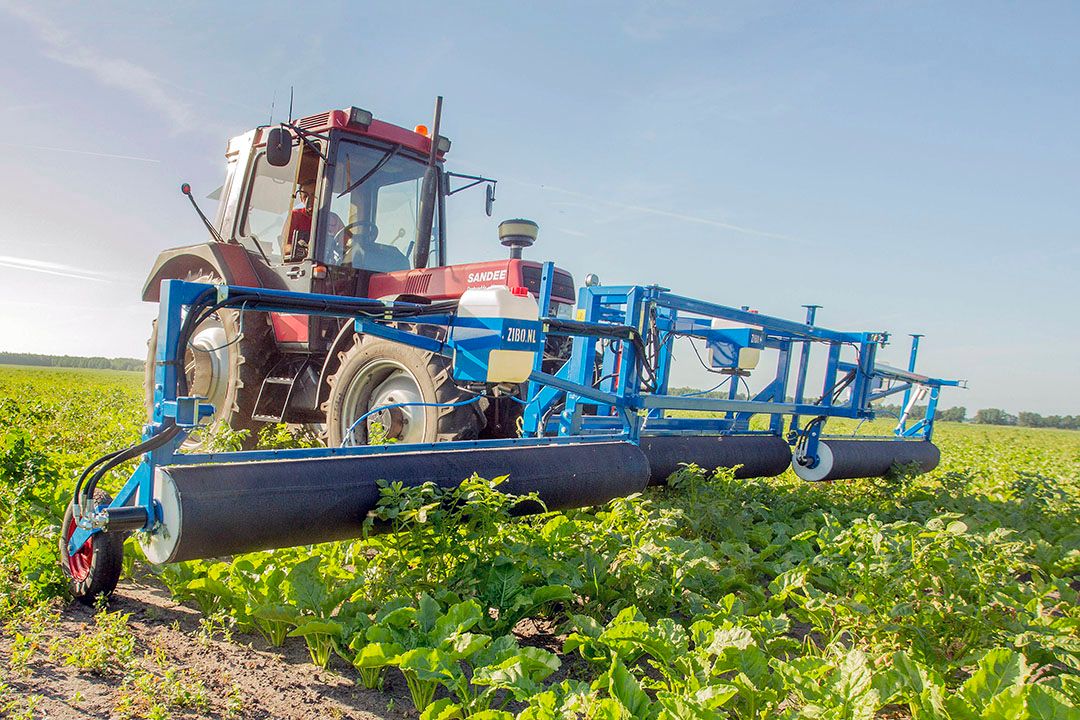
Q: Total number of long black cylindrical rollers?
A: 3